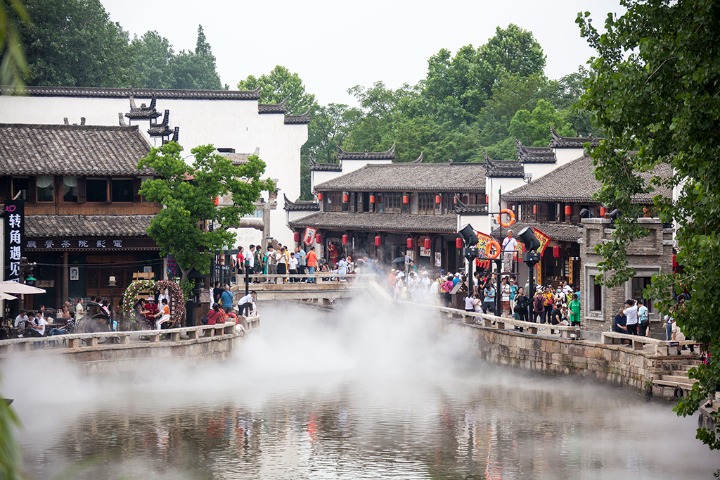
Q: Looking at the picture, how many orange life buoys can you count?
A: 2